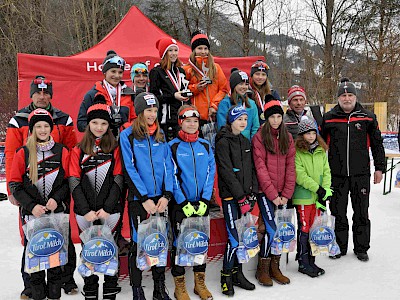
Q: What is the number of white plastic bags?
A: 7